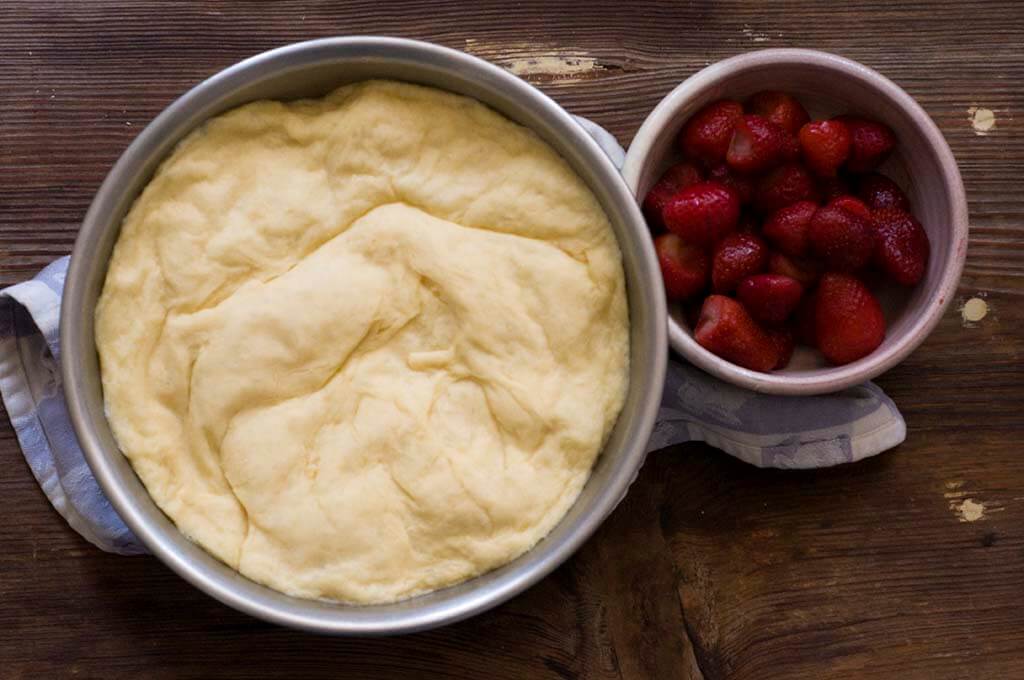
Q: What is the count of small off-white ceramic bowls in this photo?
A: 1